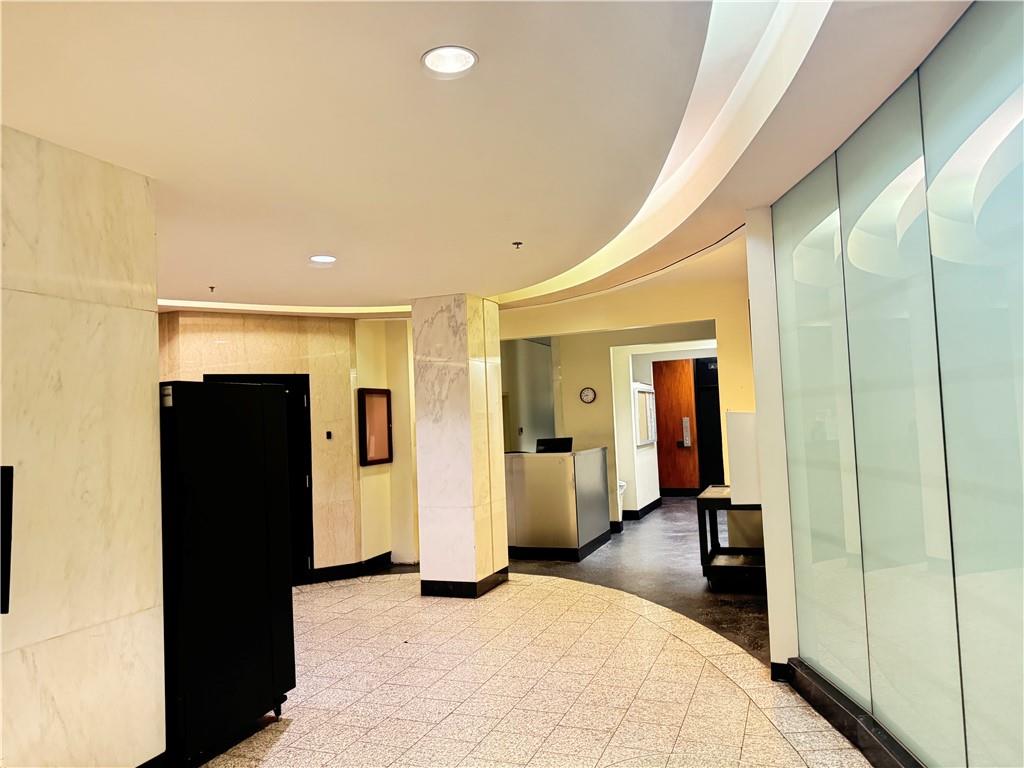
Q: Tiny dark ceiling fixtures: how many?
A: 2